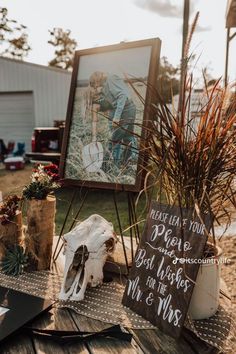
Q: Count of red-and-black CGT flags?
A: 0